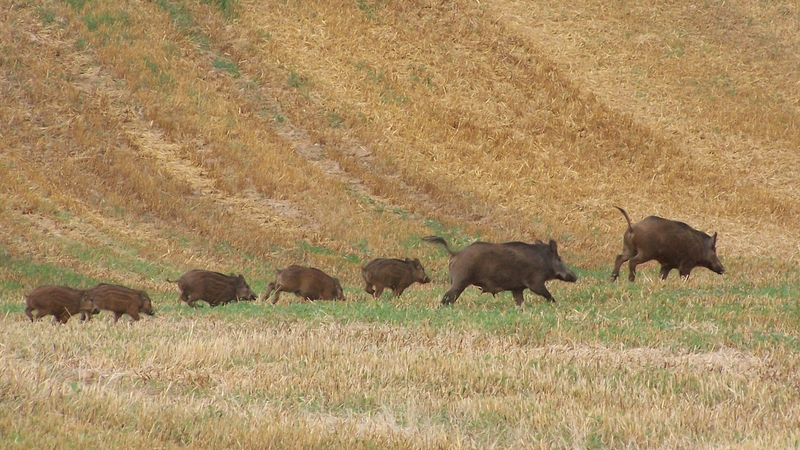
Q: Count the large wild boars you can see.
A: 2